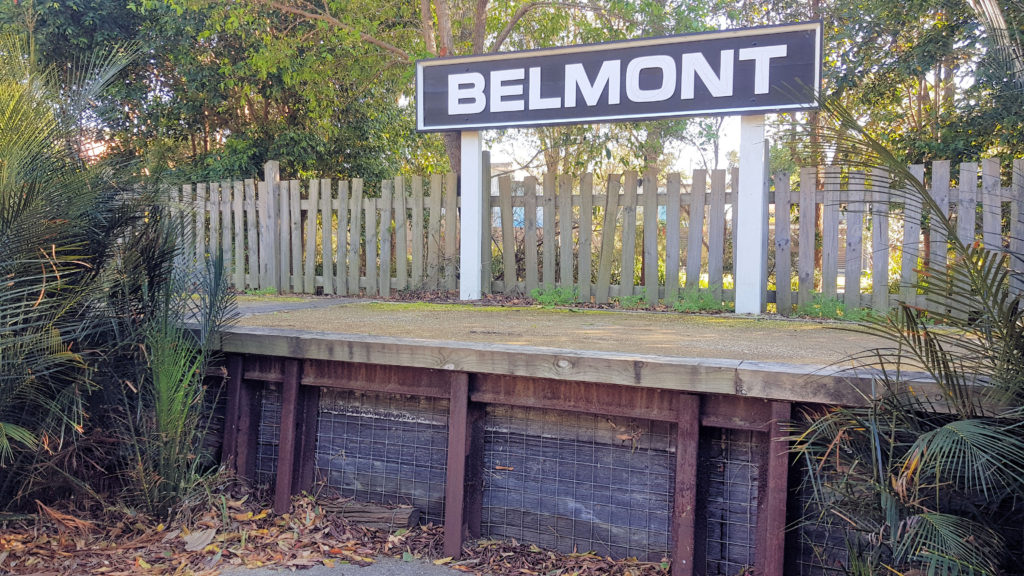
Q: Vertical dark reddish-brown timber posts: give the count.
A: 5